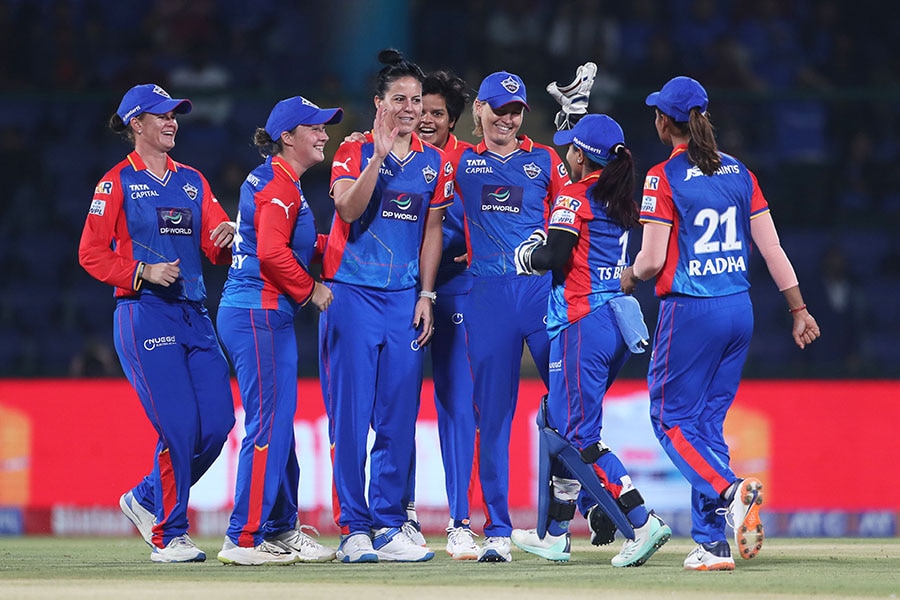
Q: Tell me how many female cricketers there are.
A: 7